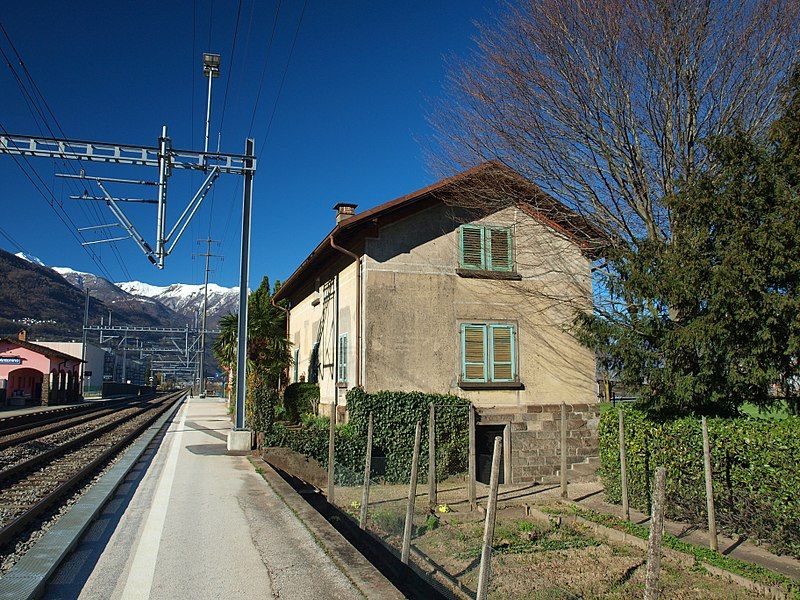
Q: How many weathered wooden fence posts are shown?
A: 10